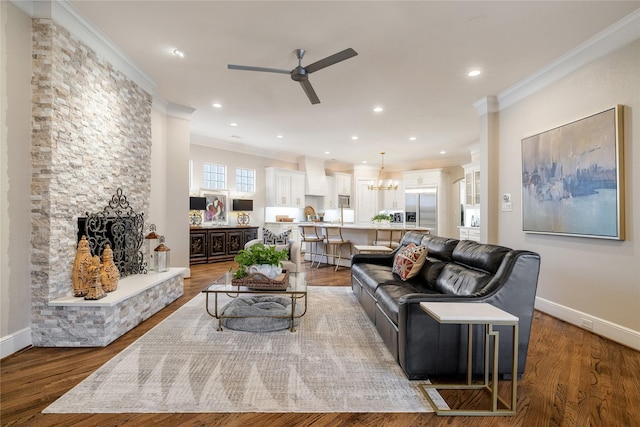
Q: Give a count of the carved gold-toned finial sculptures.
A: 3